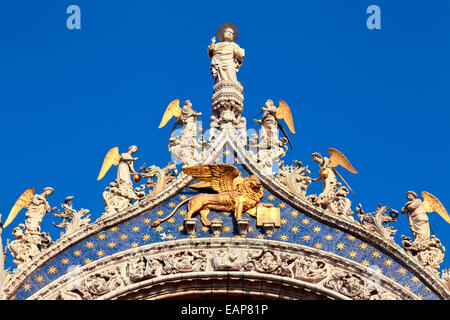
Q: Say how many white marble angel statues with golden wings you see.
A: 6